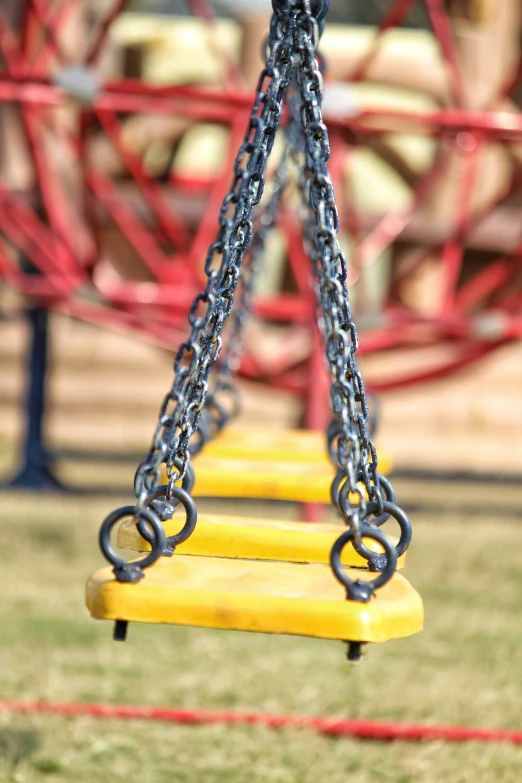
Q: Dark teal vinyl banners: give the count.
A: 0